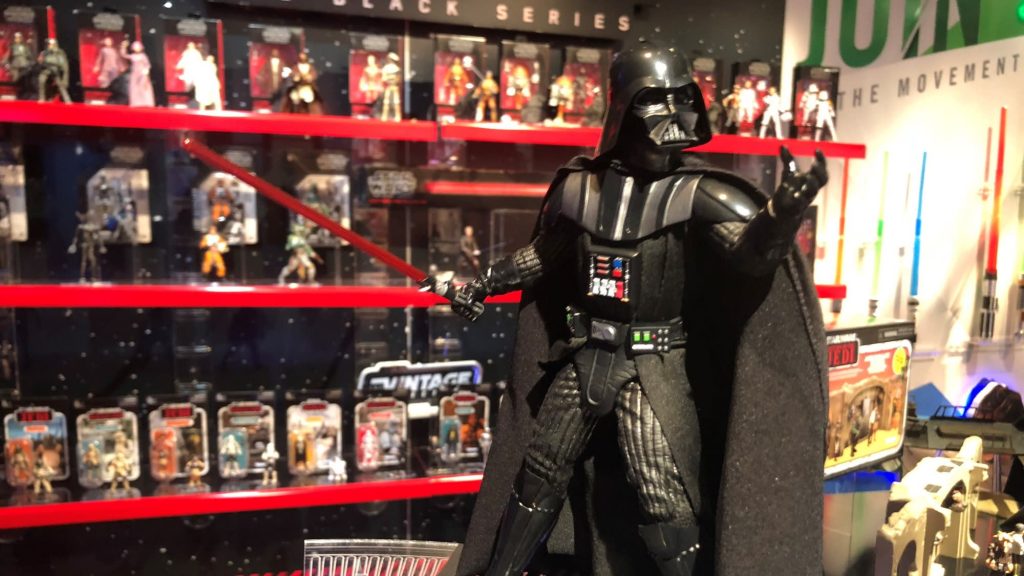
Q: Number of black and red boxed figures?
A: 11